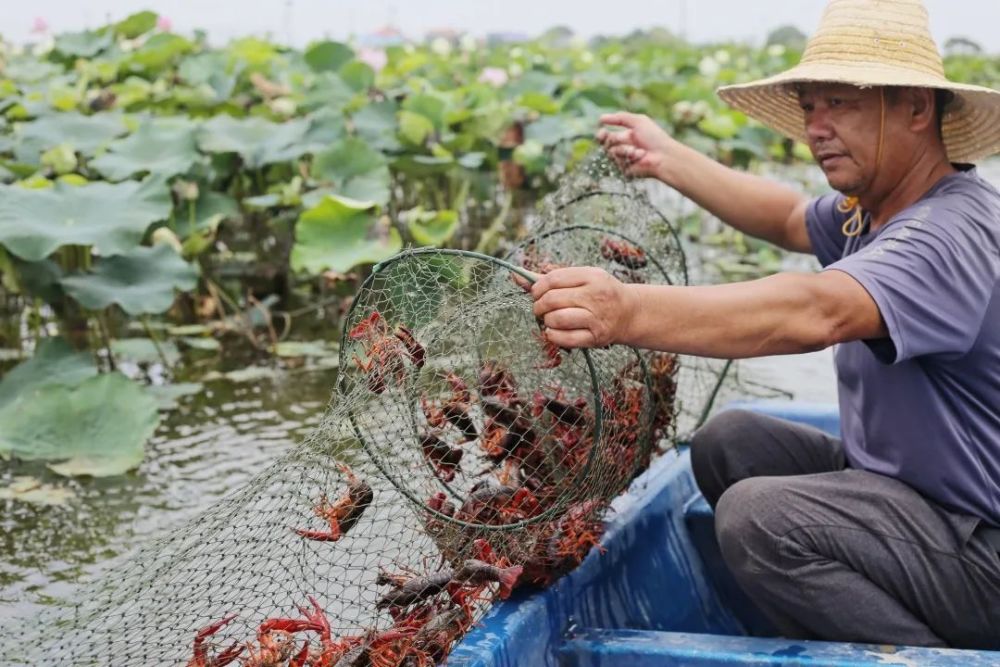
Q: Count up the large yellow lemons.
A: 0